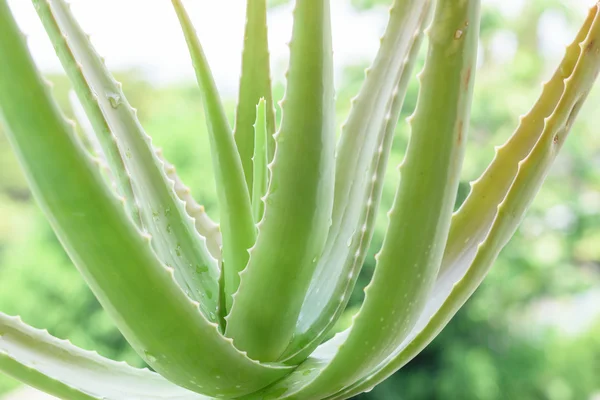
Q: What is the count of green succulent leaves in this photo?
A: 11